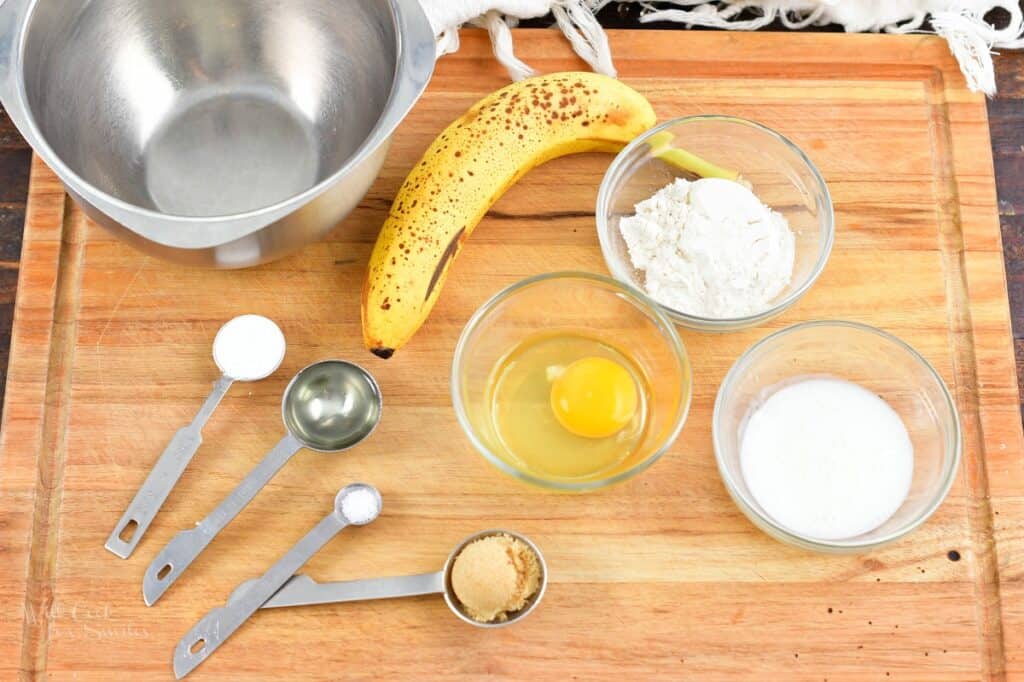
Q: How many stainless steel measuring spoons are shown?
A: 4